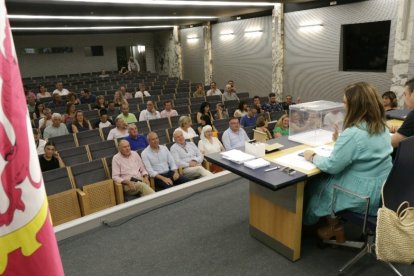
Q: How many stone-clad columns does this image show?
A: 4